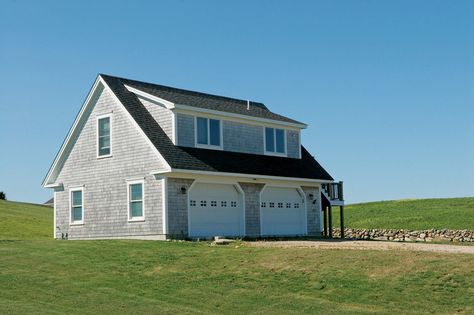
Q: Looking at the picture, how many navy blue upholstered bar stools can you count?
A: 0